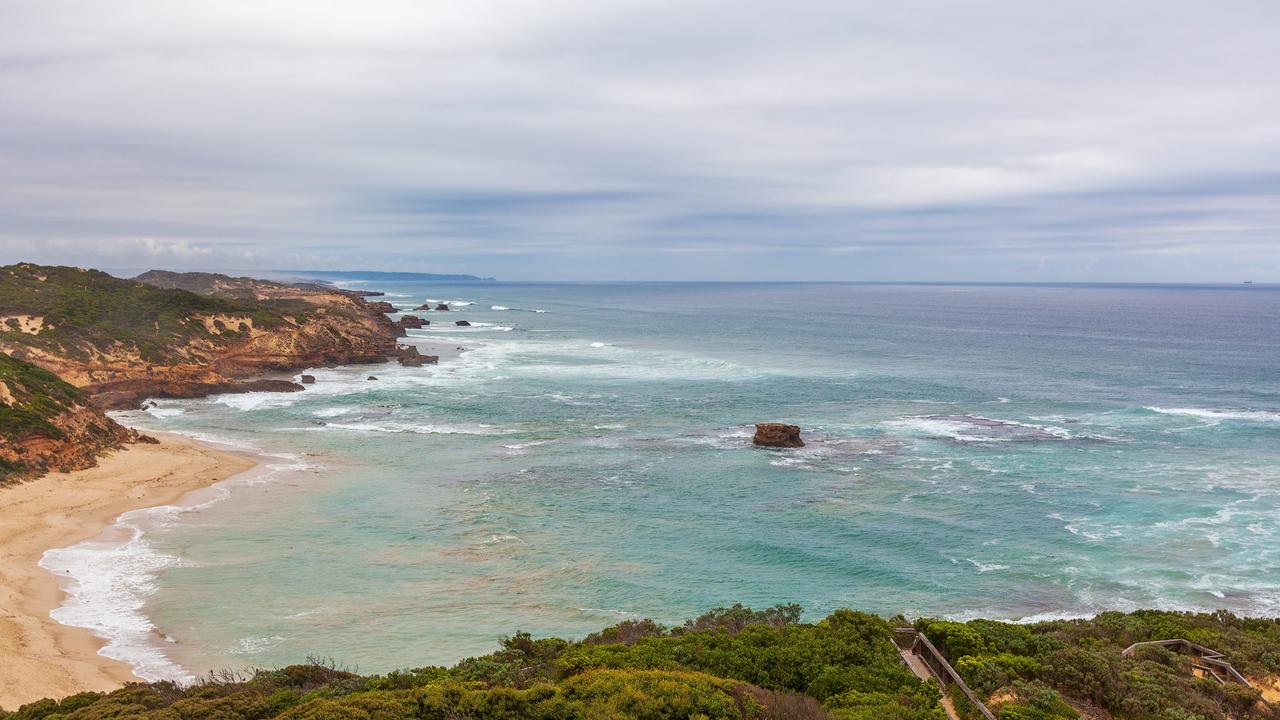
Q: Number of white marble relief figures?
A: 0